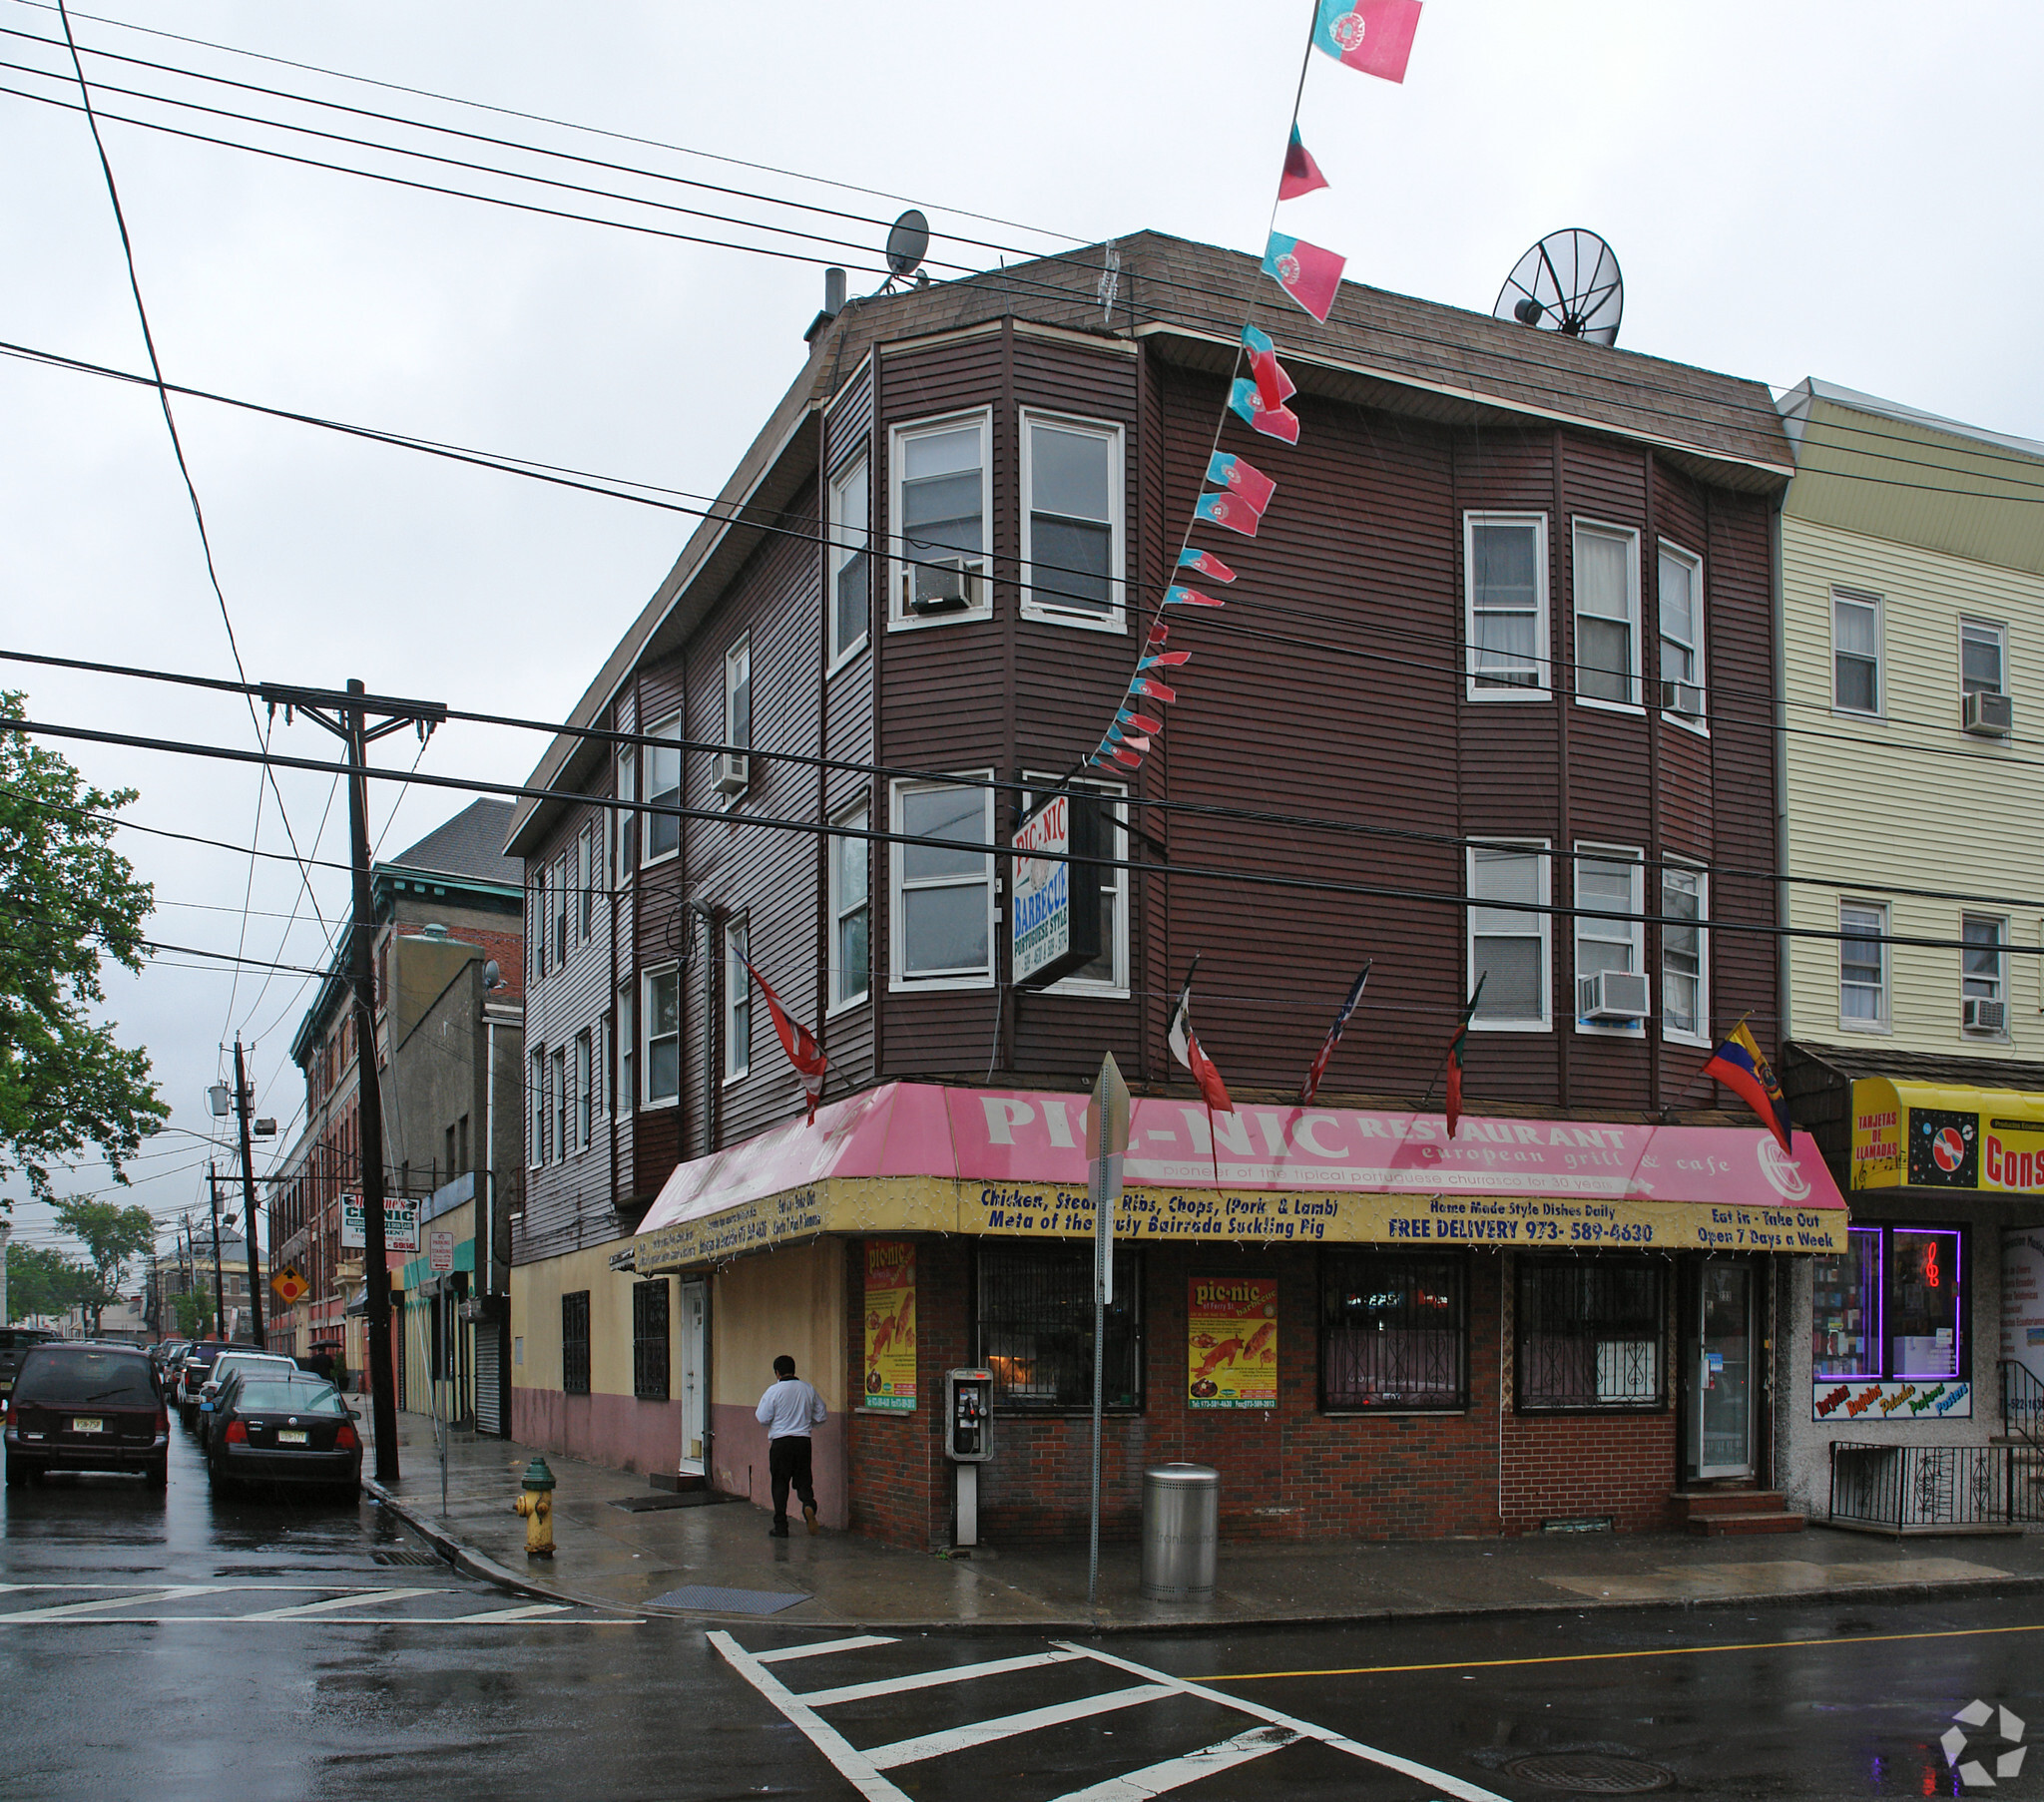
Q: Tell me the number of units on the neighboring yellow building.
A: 2